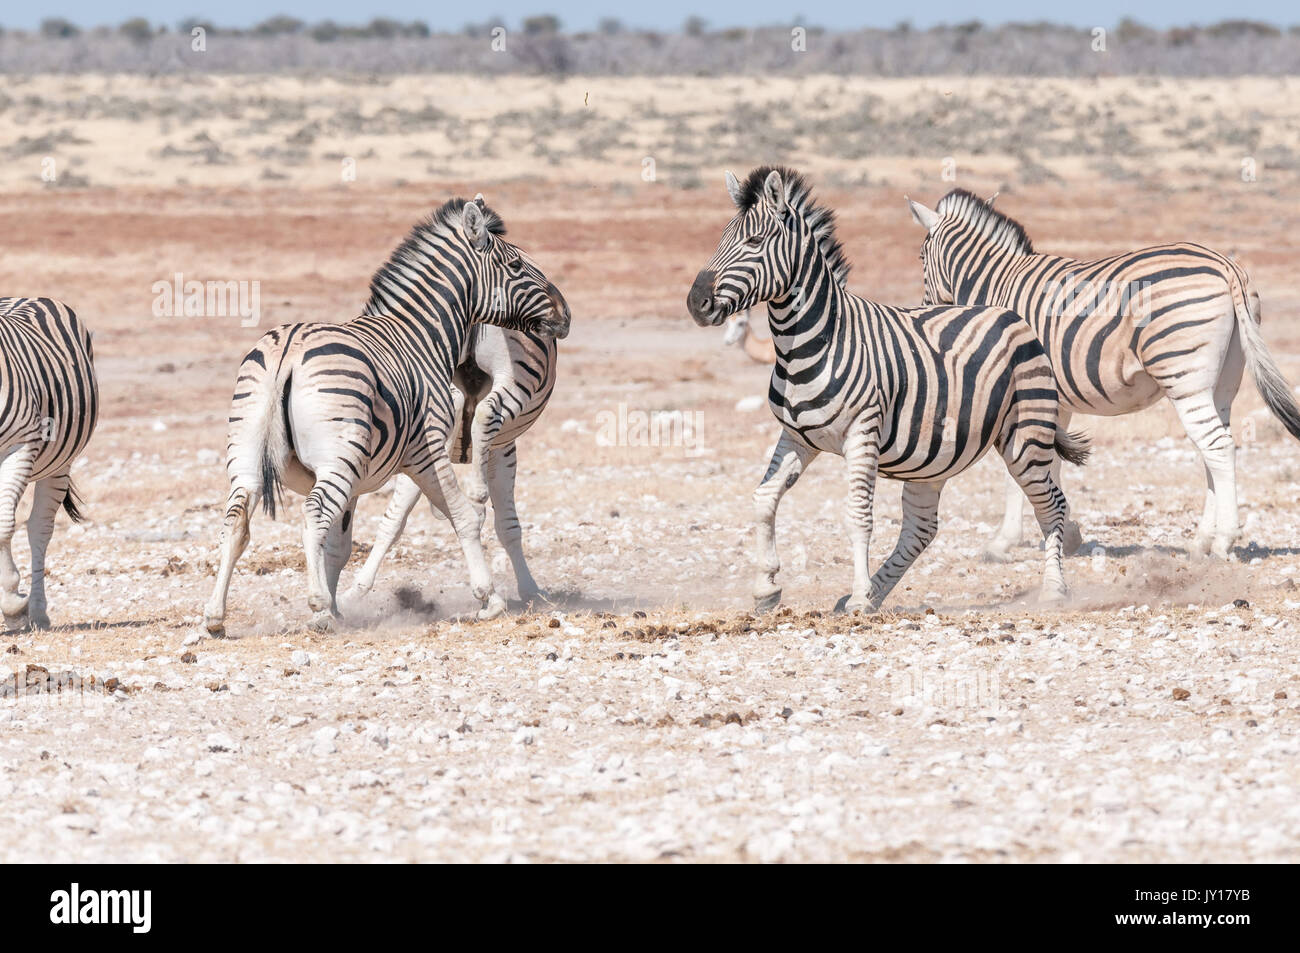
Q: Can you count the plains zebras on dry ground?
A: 5